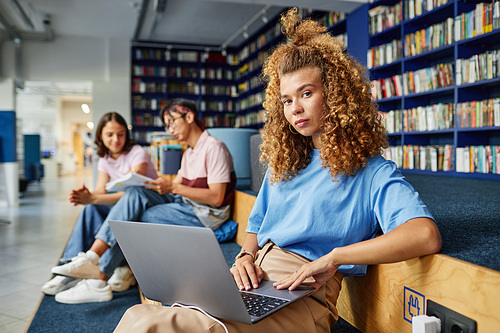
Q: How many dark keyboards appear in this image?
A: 1